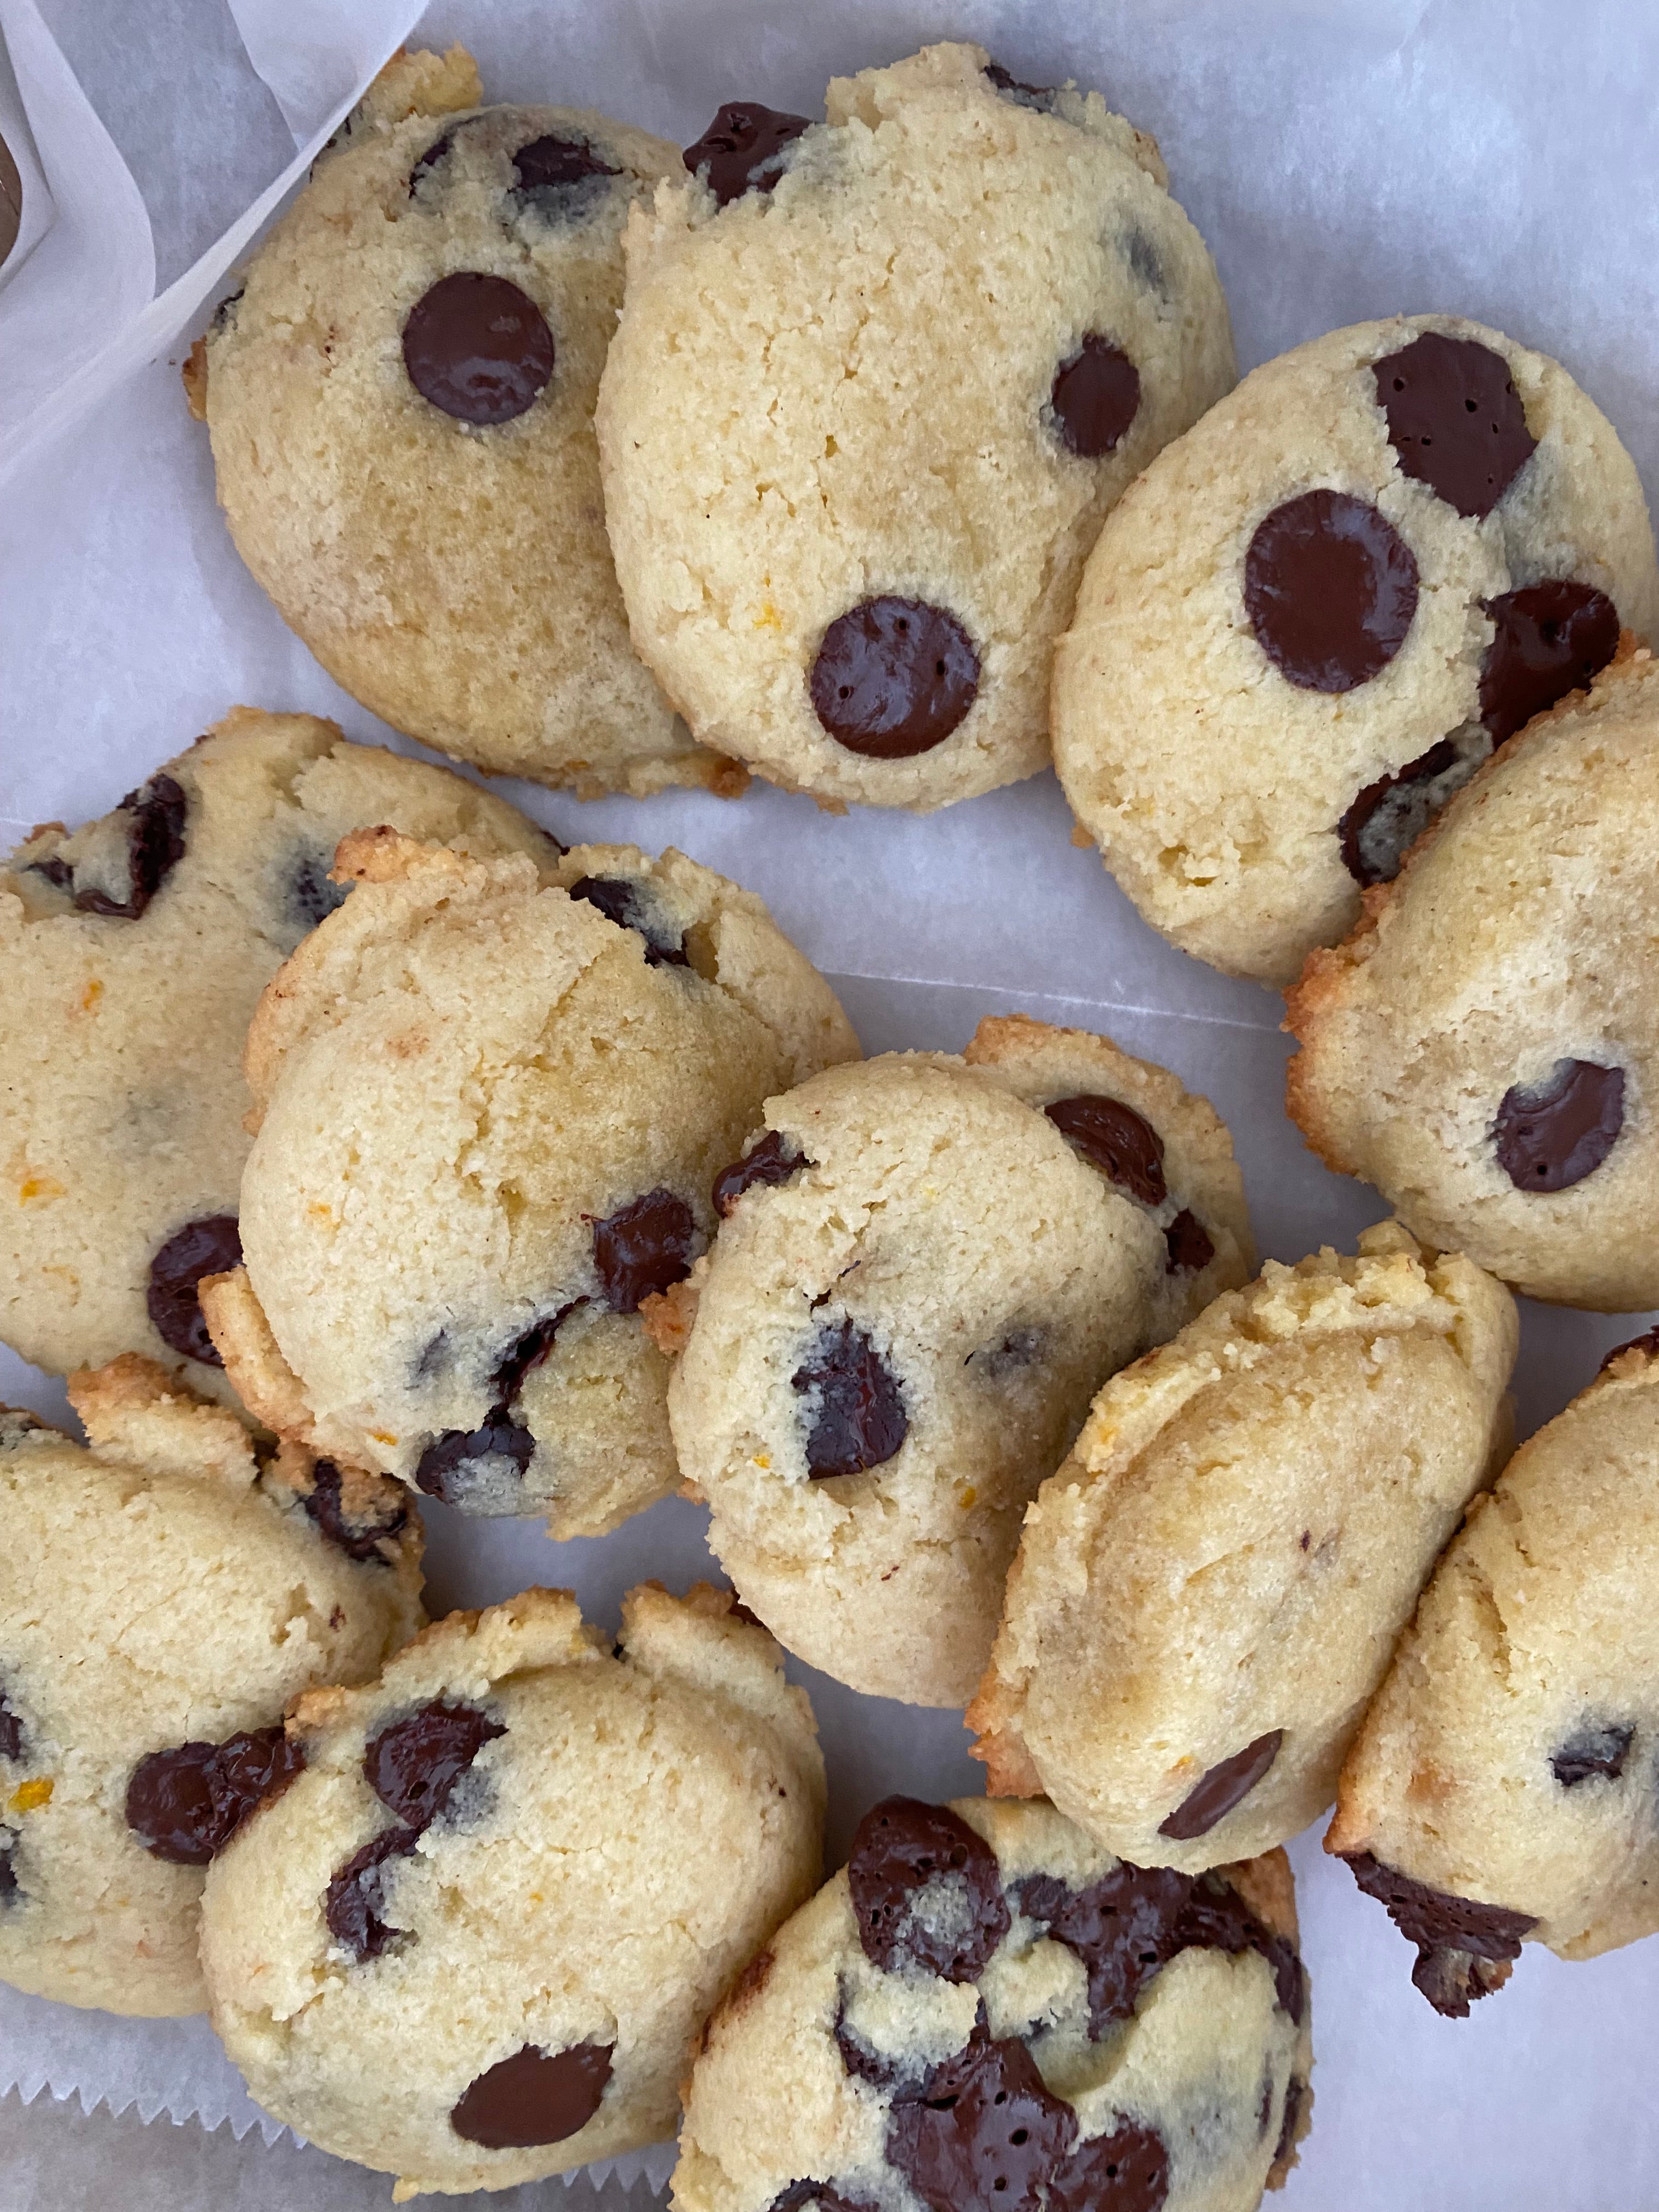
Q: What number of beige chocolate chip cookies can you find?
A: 12